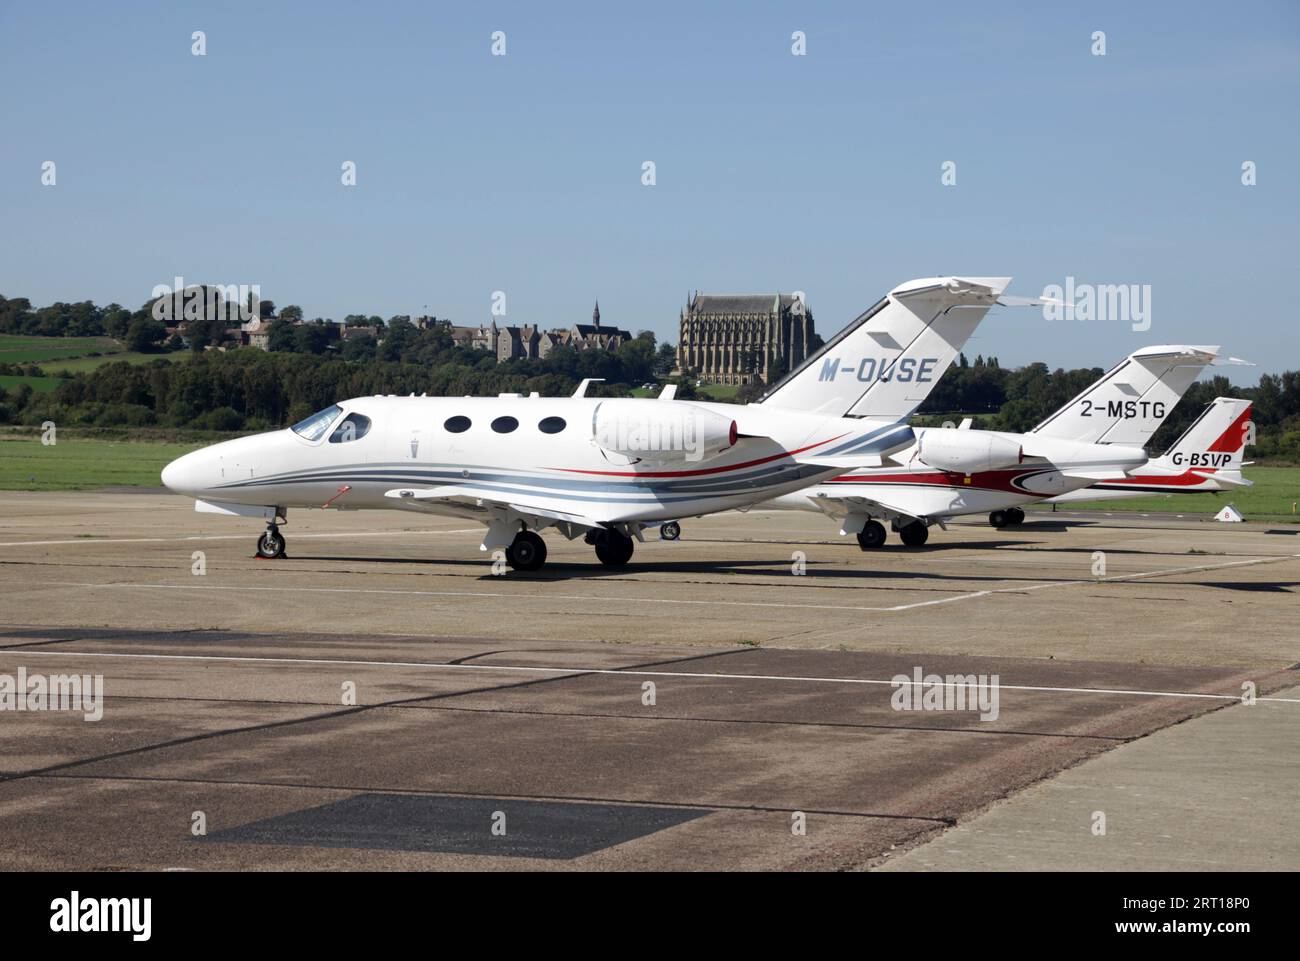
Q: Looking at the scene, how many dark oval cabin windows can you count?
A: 3